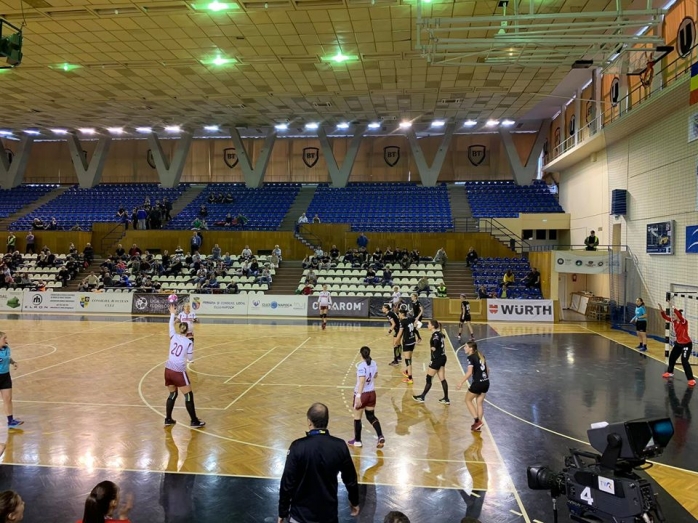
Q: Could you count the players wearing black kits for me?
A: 6